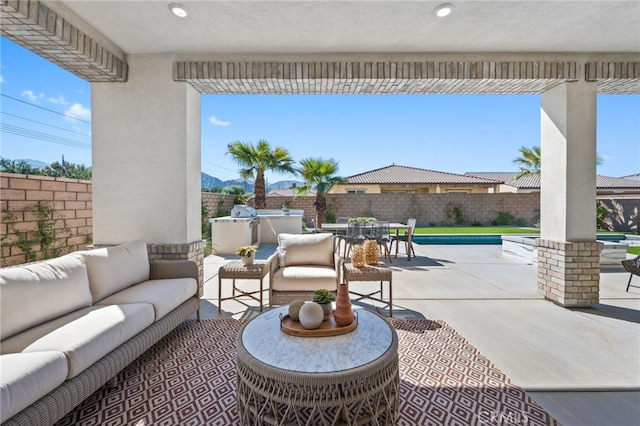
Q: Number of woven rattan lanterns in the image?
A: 2